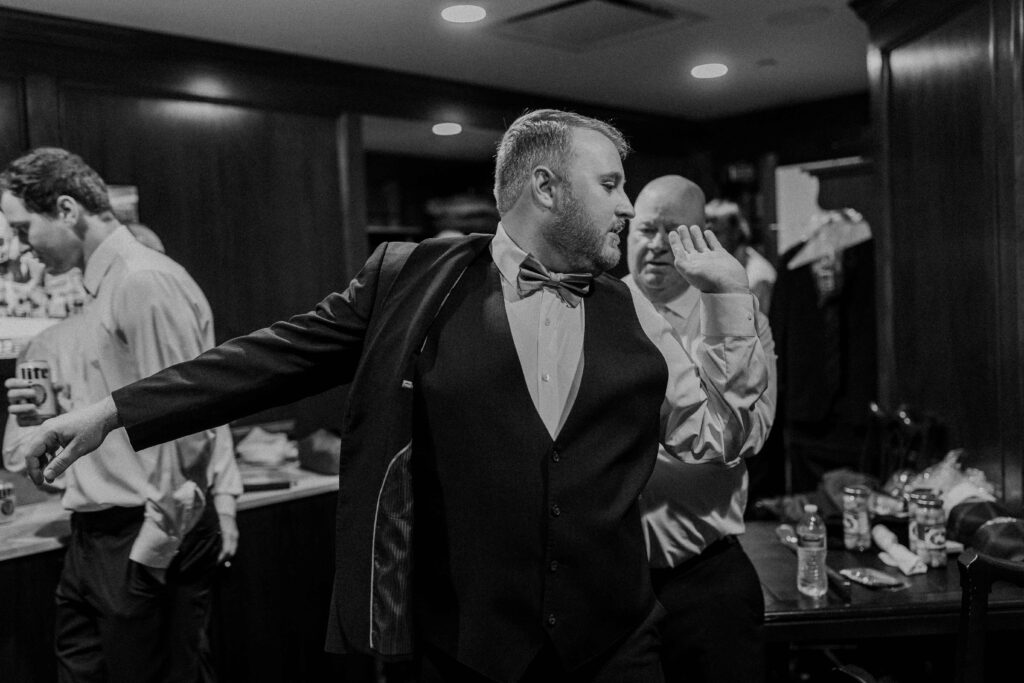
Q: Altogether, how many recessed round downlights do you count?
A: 3